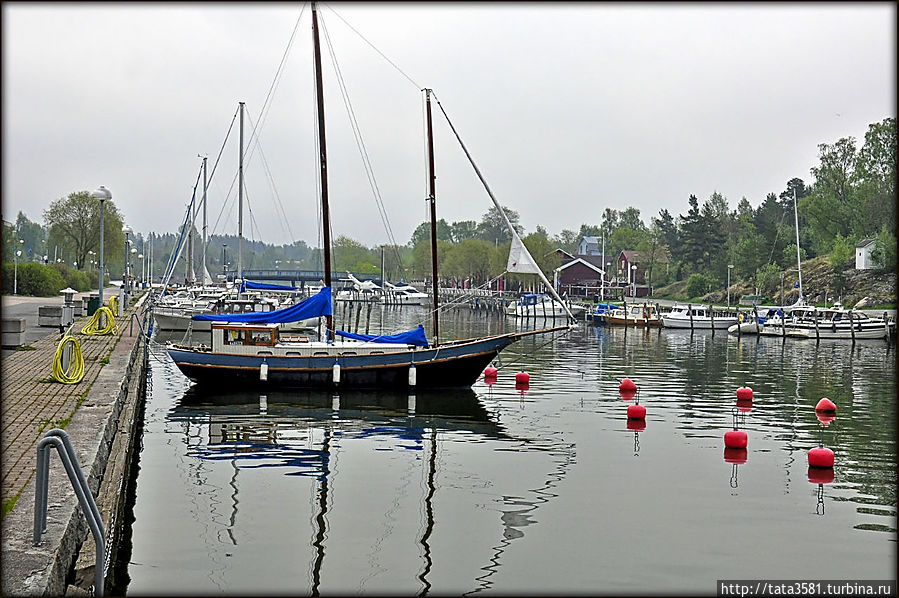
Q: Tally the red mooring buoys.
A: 8